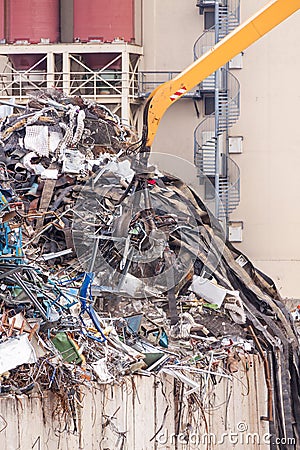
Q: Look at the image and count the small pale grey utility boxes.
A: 3